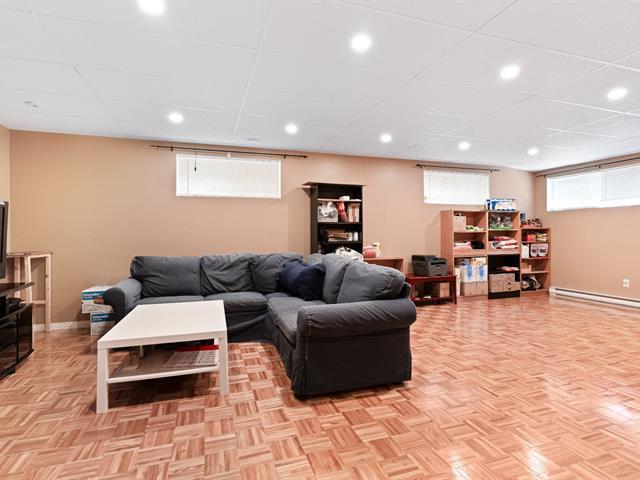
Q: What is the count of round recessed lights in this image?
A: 9